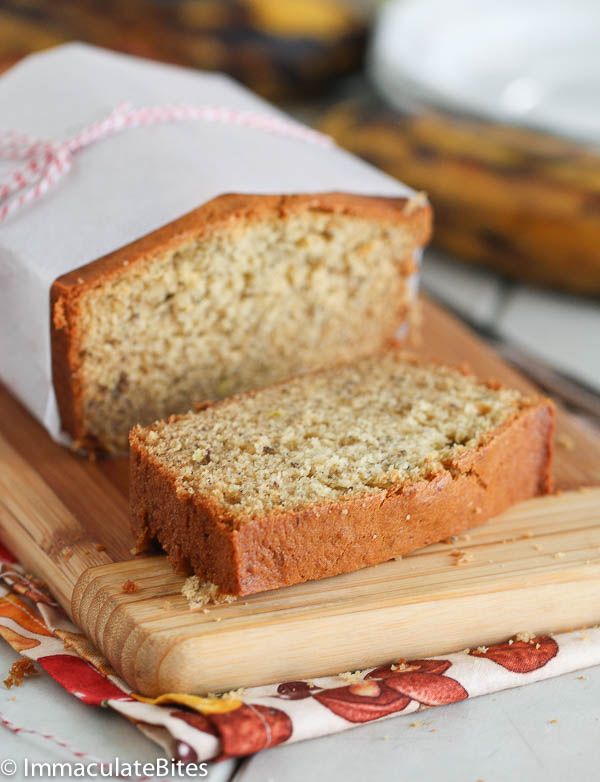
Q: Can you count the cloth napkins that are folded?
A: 1